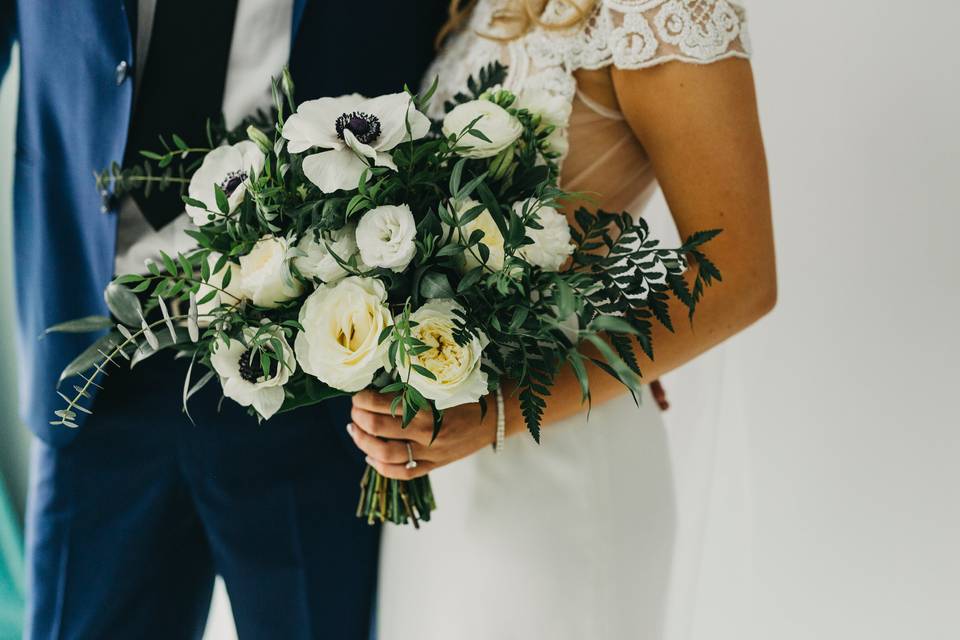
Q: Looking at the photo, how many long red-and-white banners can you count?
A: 0